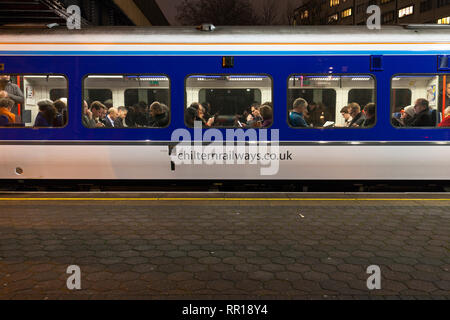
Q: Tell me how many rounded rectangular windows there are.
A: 5